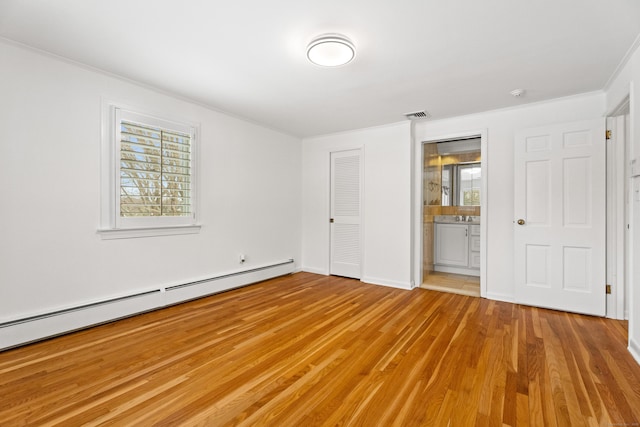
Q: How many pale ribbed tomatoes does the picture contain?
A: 0